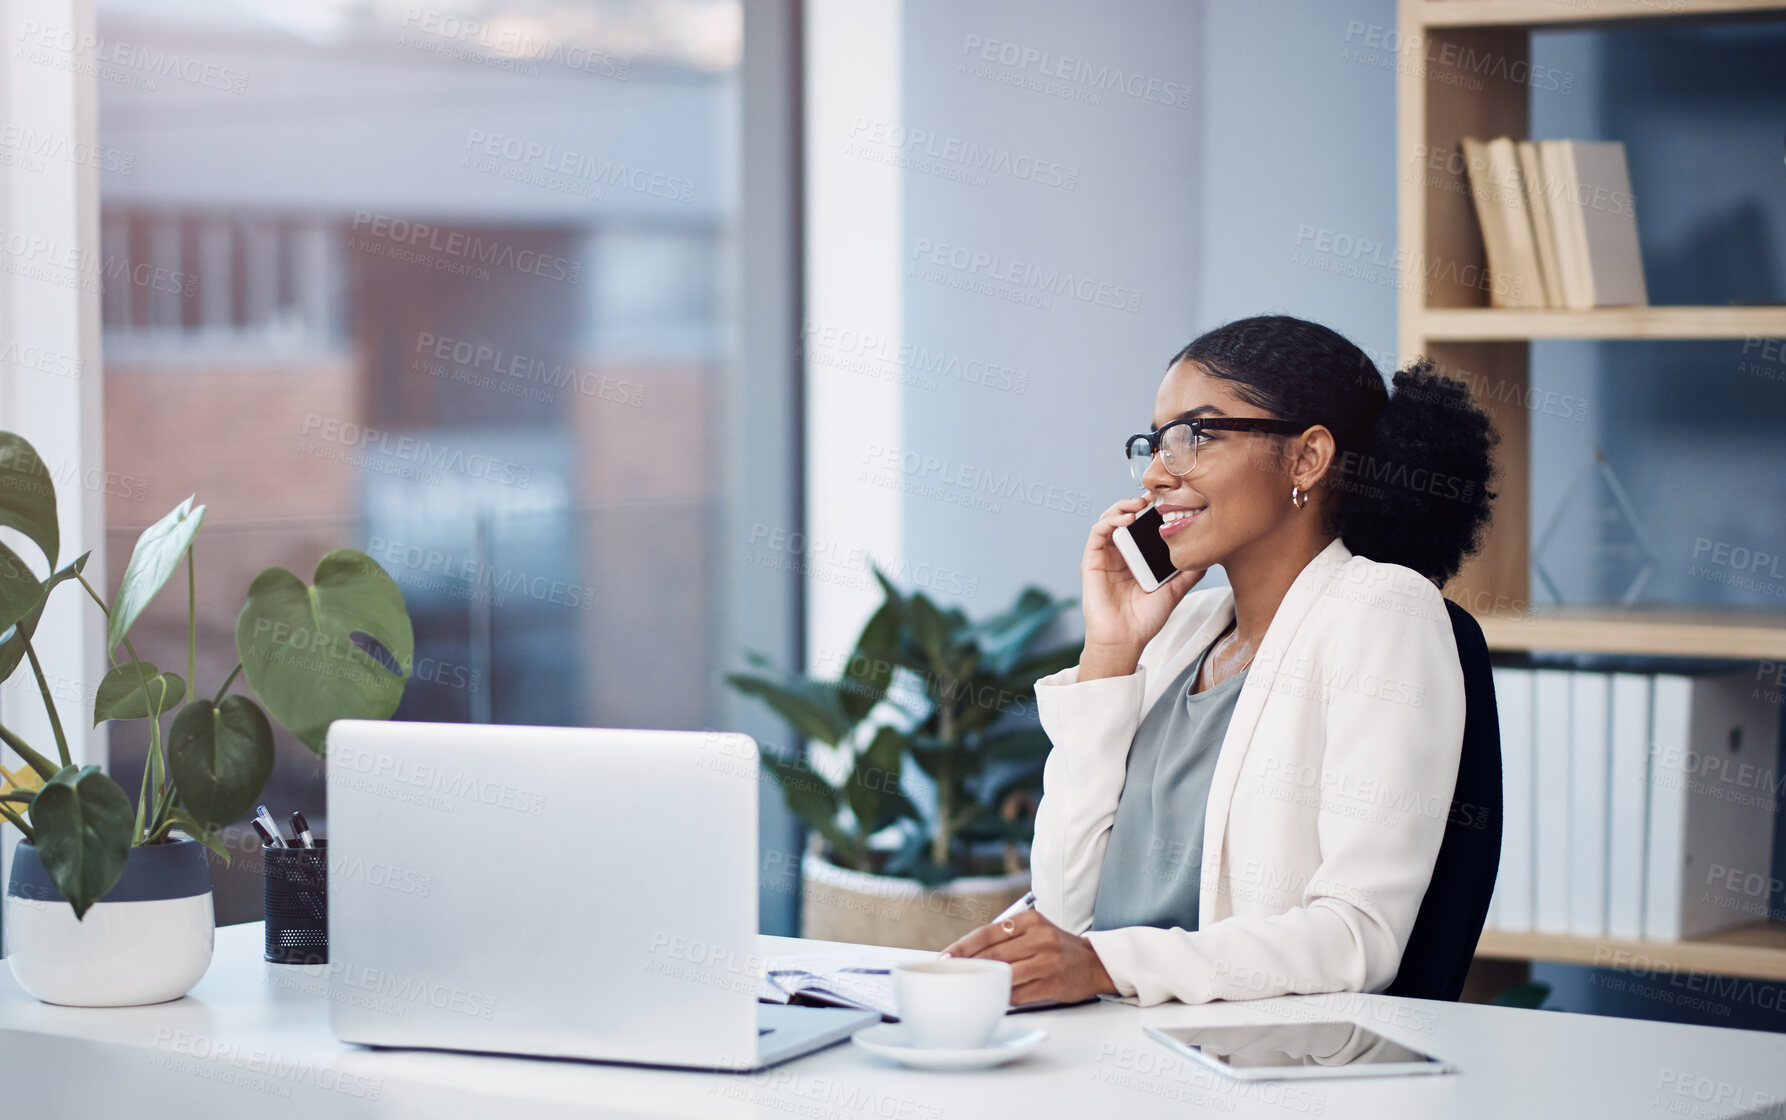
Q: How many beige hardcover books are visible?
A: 4